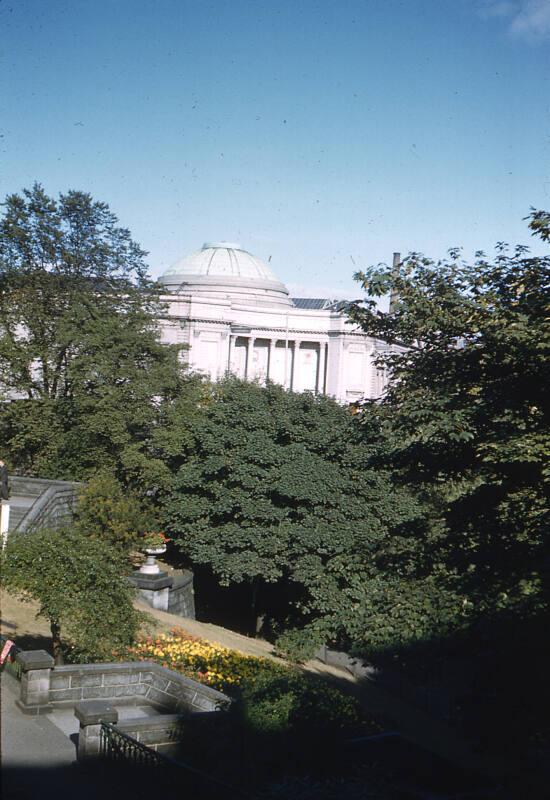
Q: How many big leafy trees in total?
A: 3